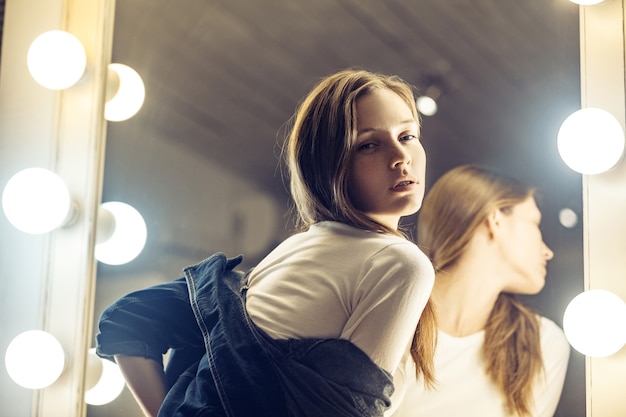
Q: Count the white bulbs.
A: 9